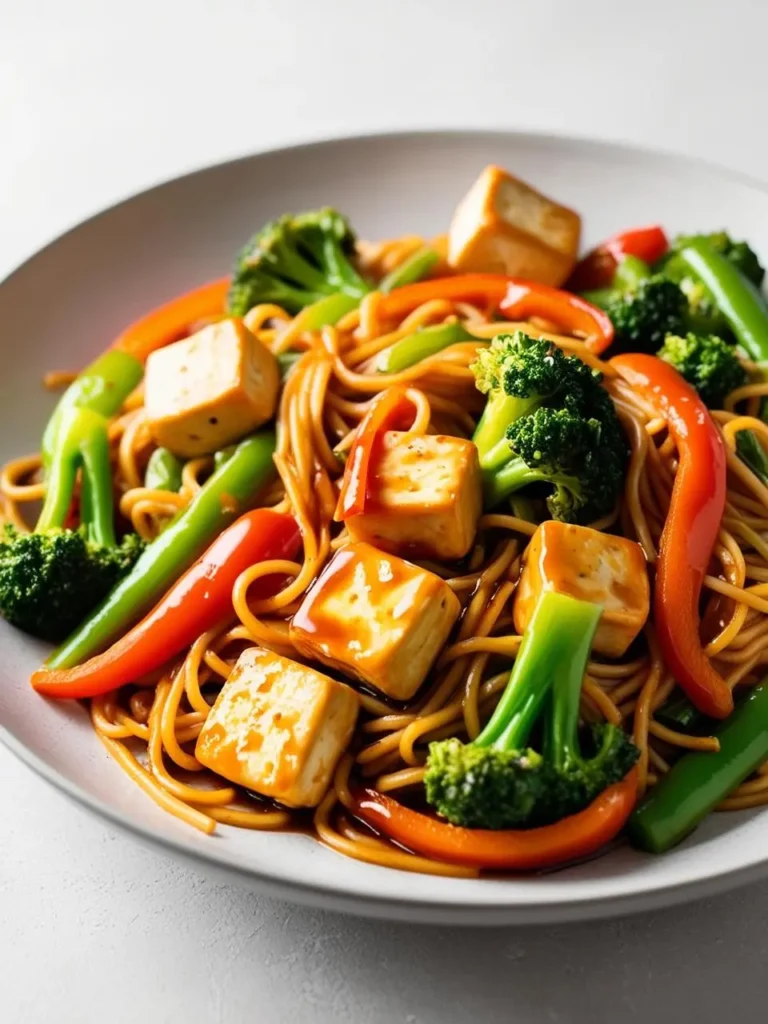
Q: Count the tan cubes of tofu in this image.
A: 6